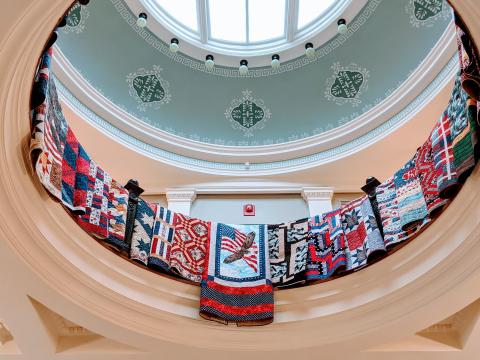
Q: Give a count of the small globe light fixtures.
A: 7